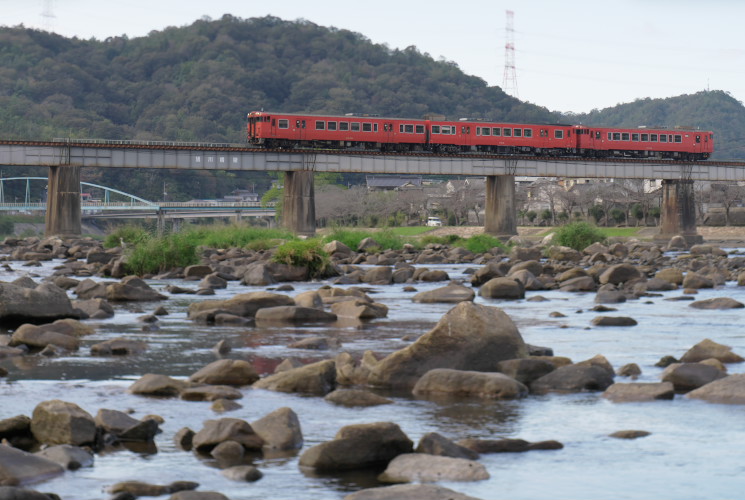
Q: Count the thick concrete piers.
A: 4